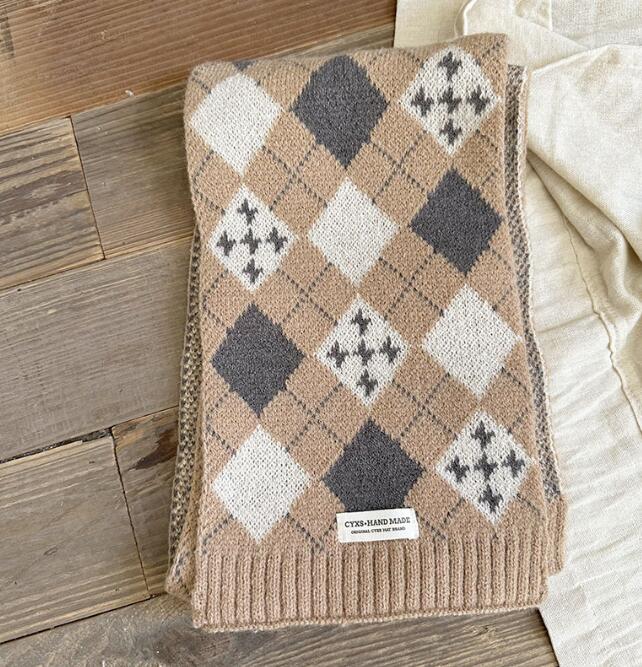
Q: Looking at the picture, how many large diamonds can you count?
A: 12